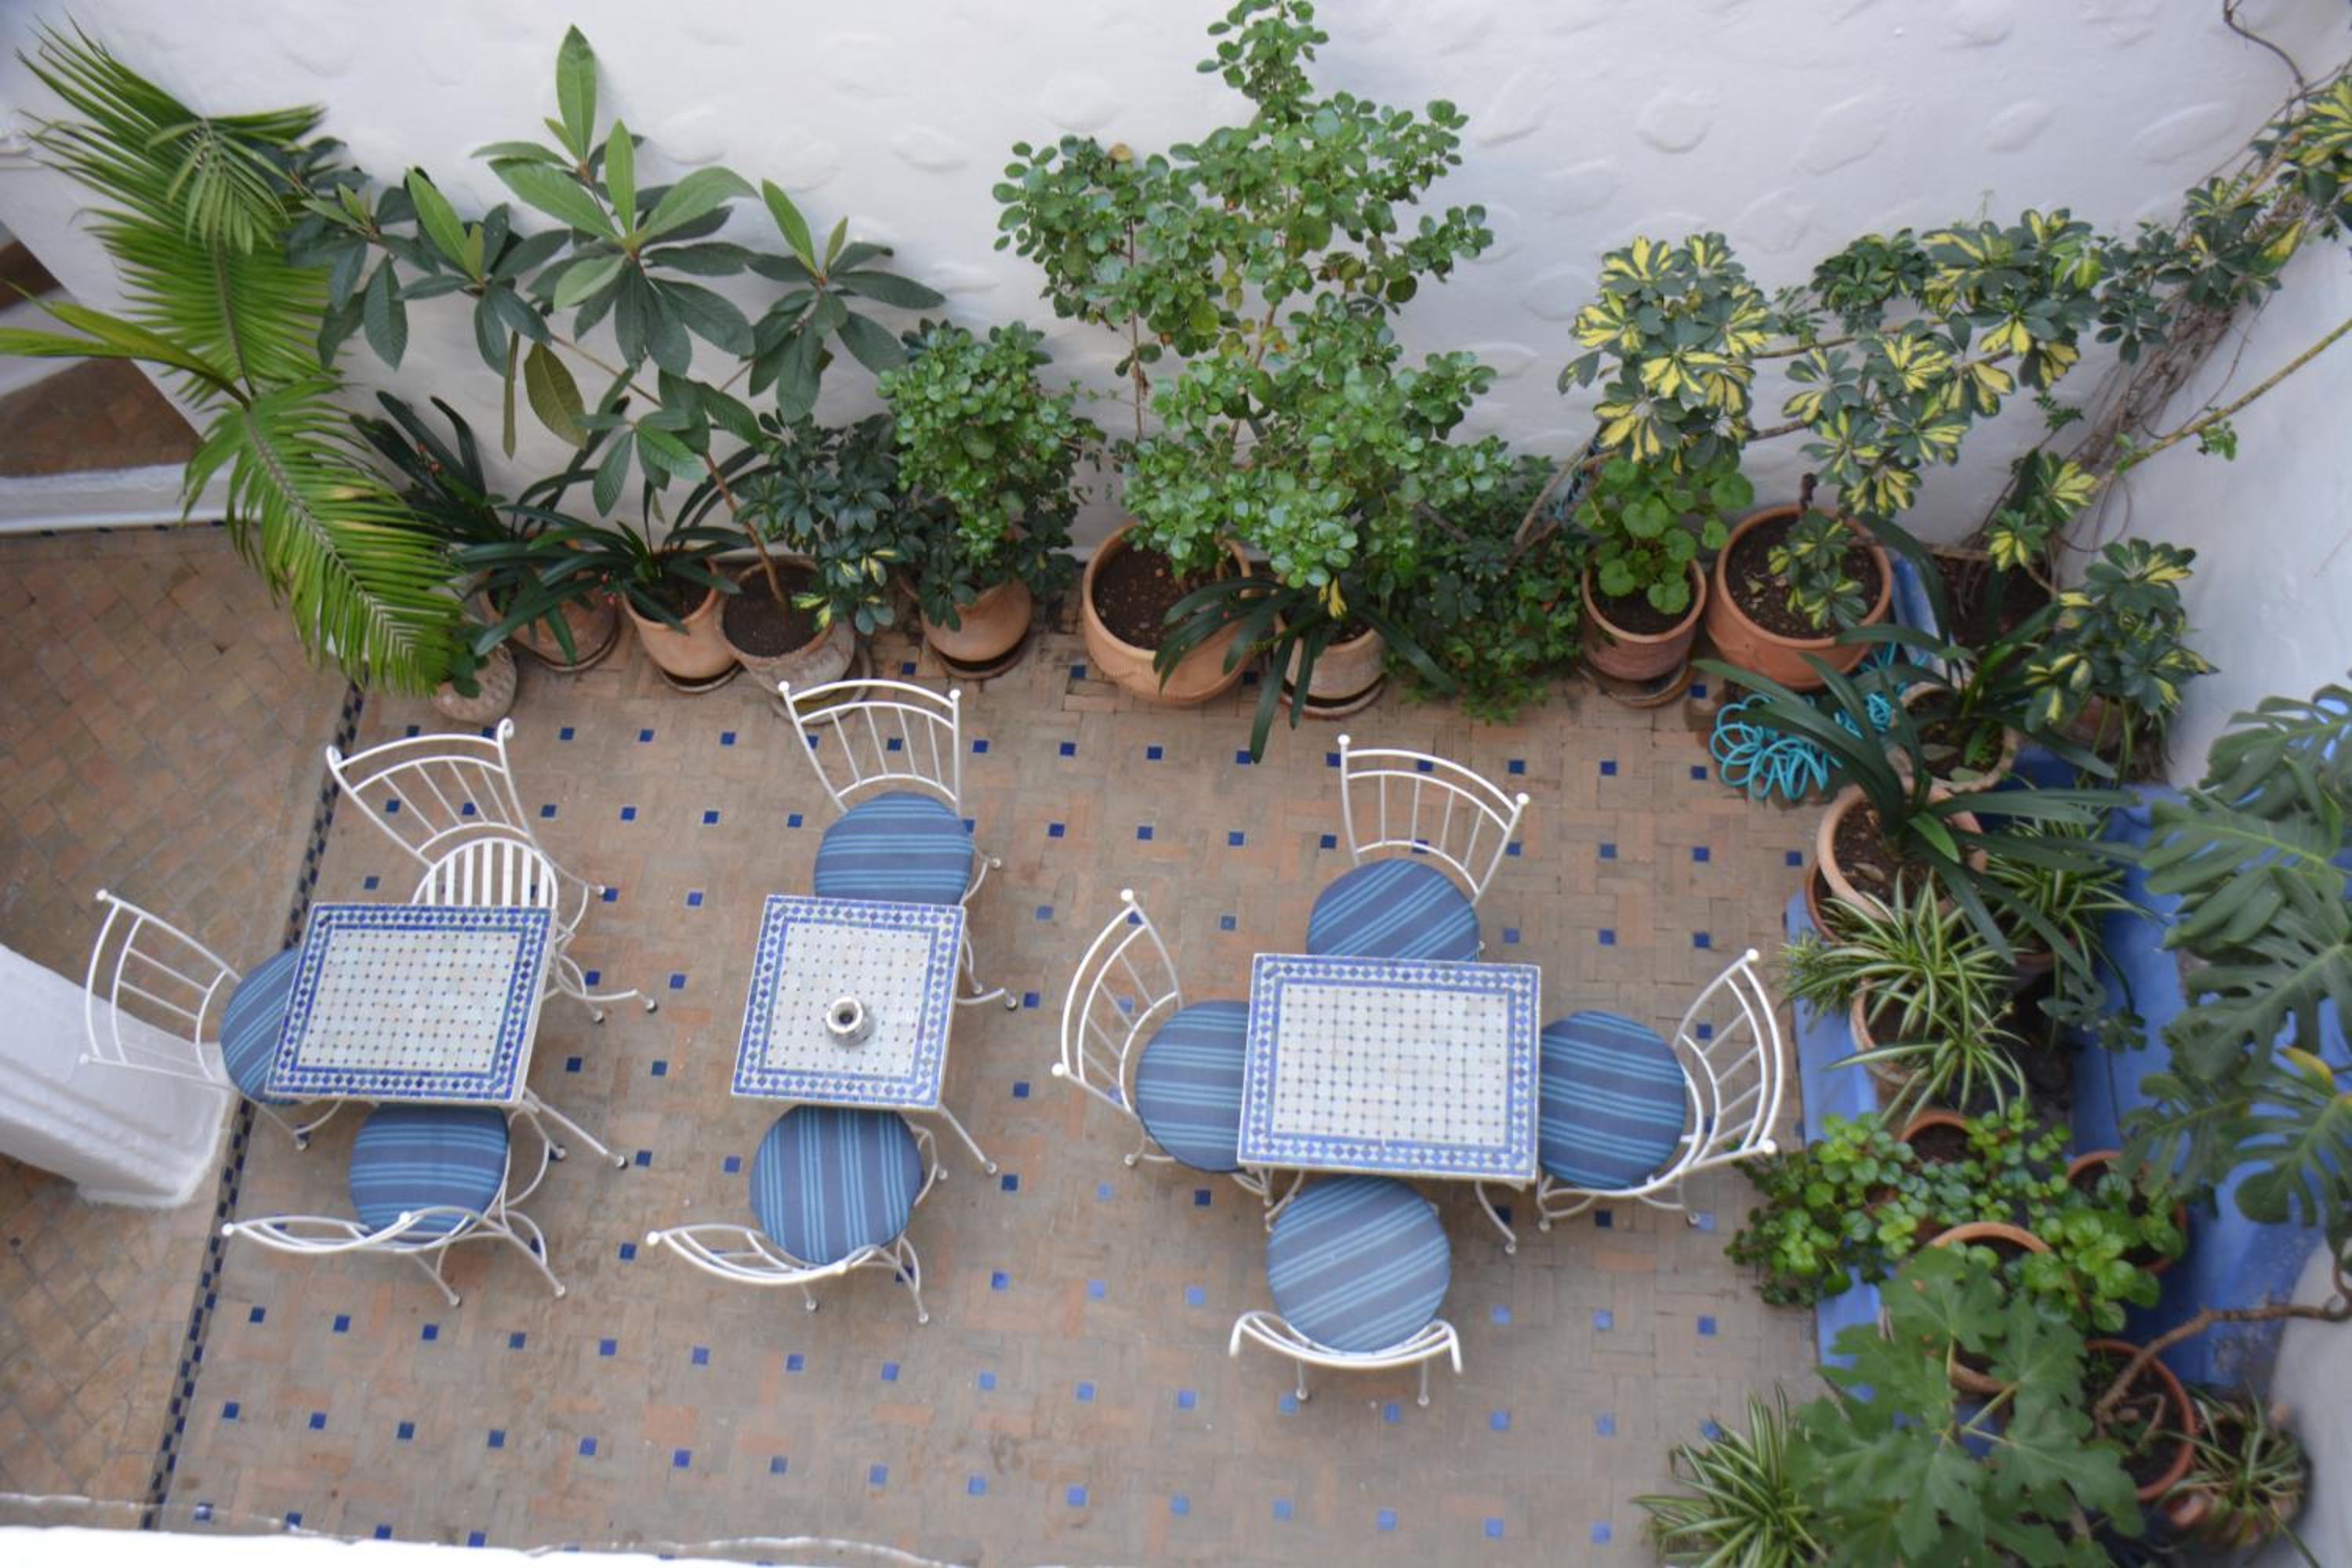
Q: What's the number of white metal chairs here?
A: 9